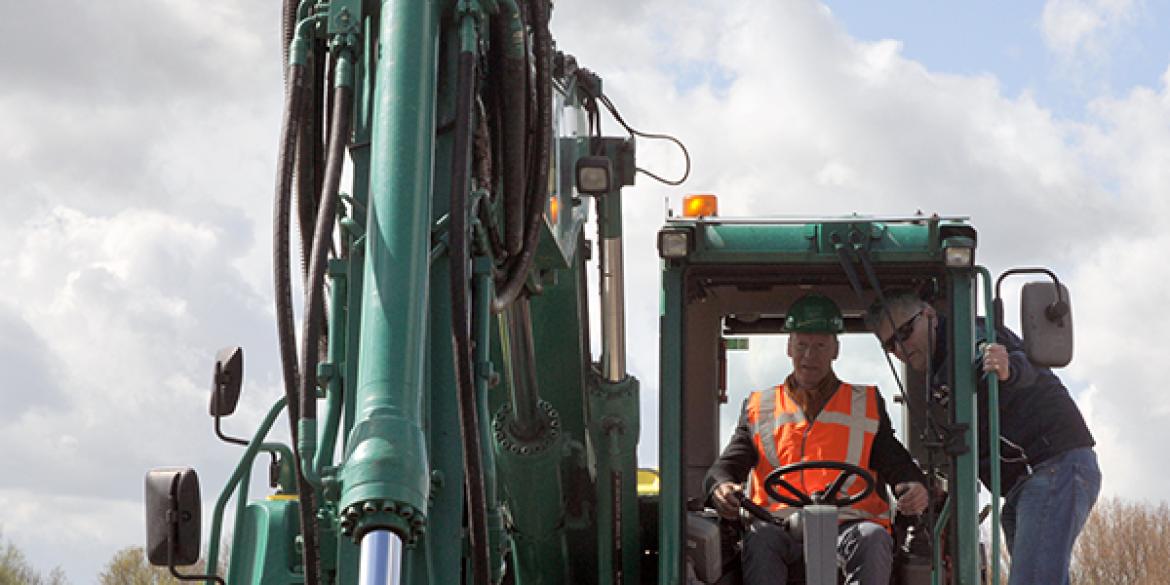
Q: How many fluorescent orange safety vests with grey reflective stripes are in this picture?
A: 1